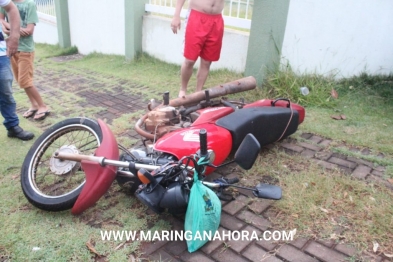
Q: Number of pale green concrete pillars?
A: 3